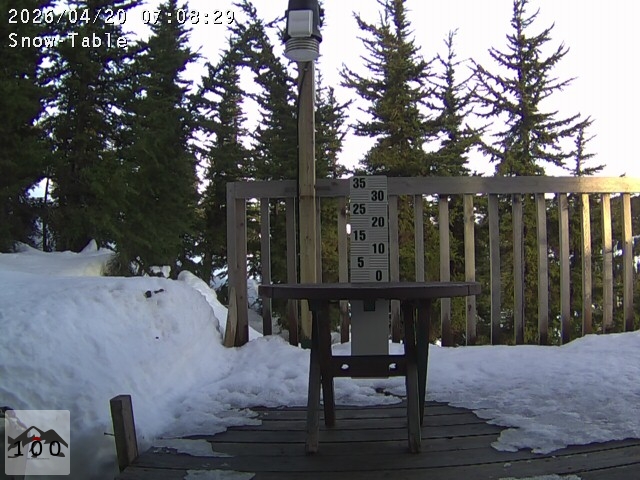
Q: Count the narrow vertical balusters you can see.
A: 15